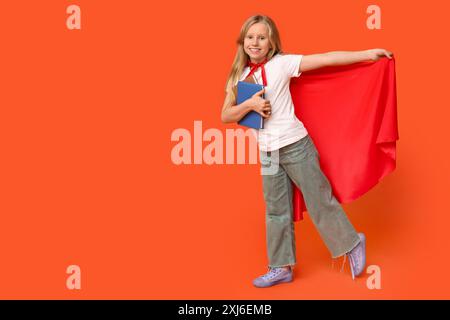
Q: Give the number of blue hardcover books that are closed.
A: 1